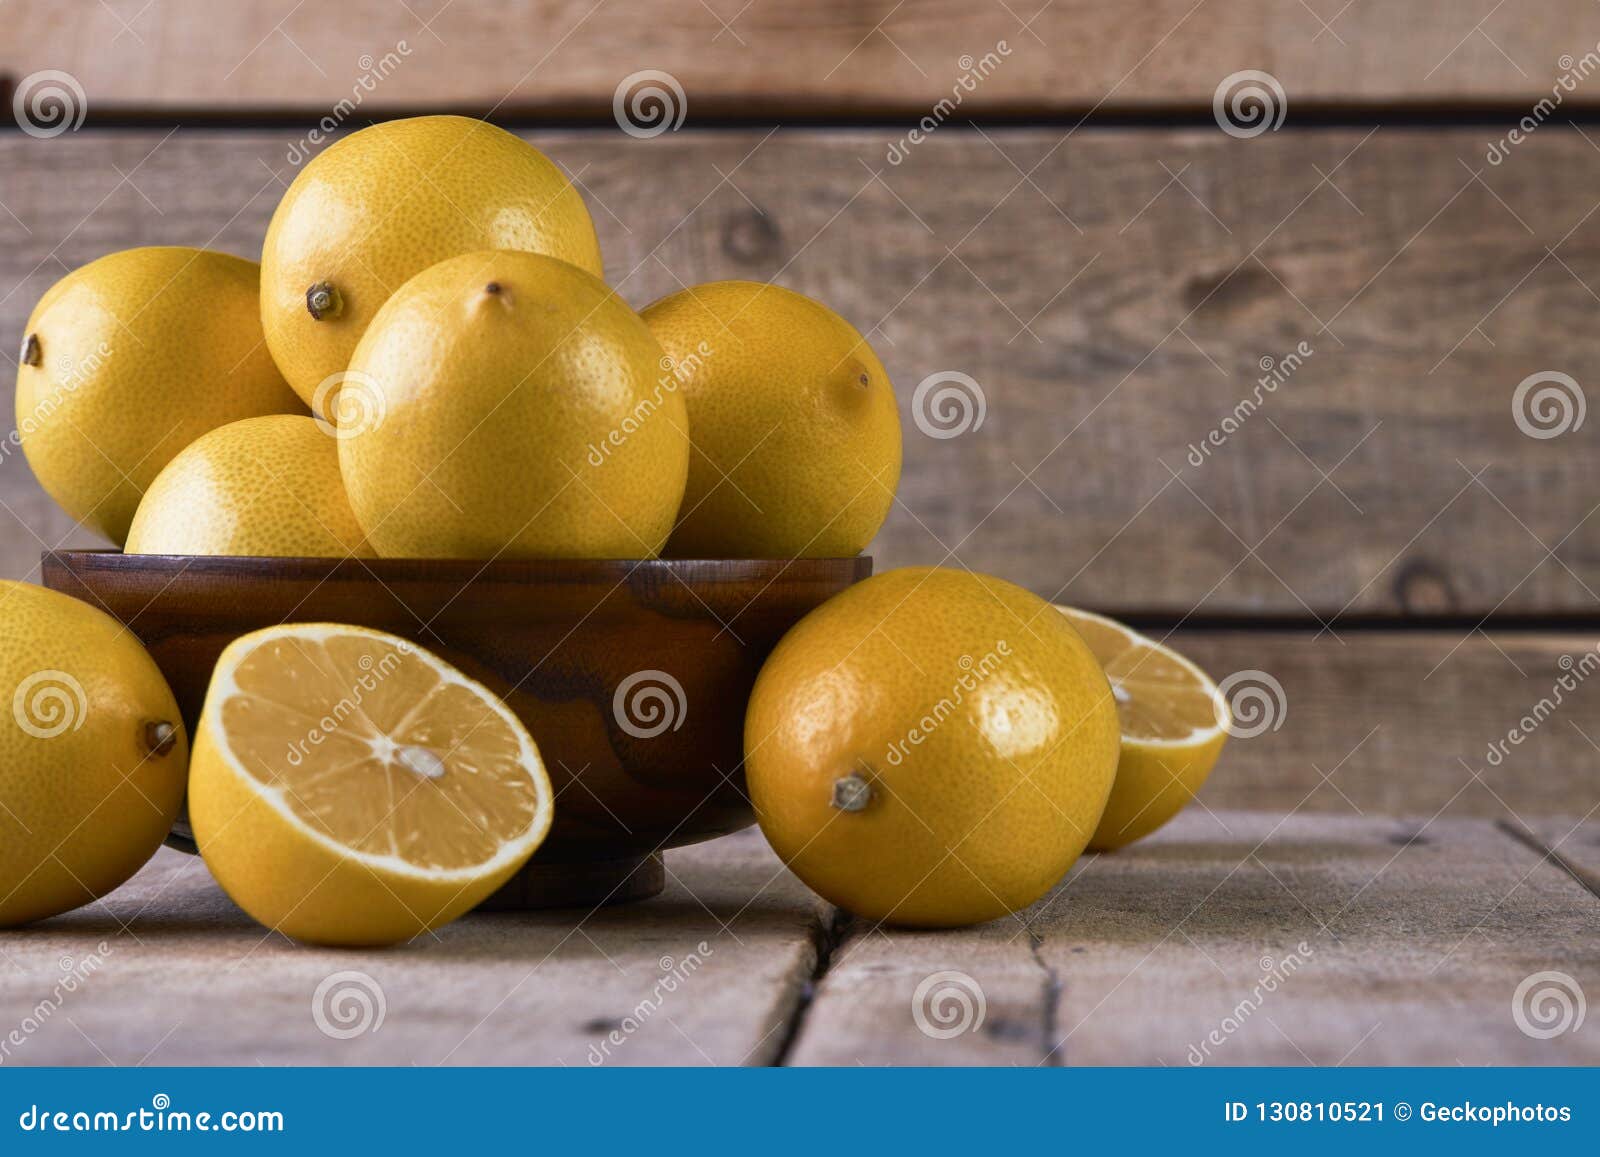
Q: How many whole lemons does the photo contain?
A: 7